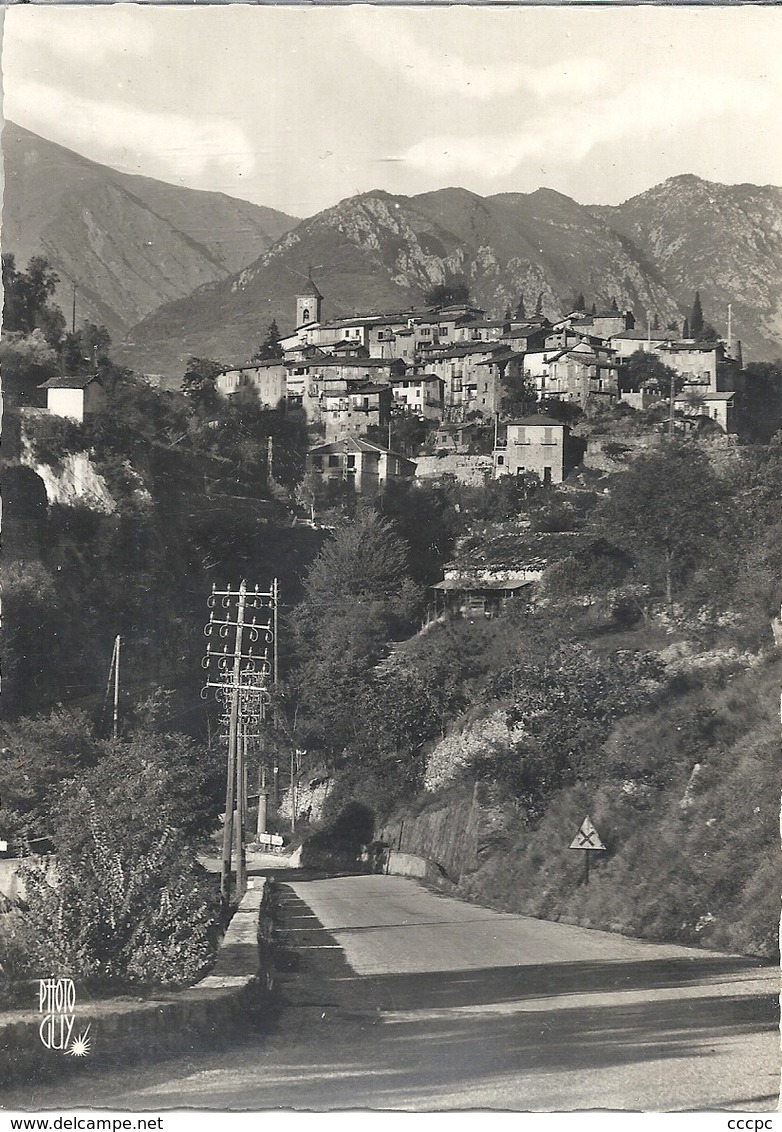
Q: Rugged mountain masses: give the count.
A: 3